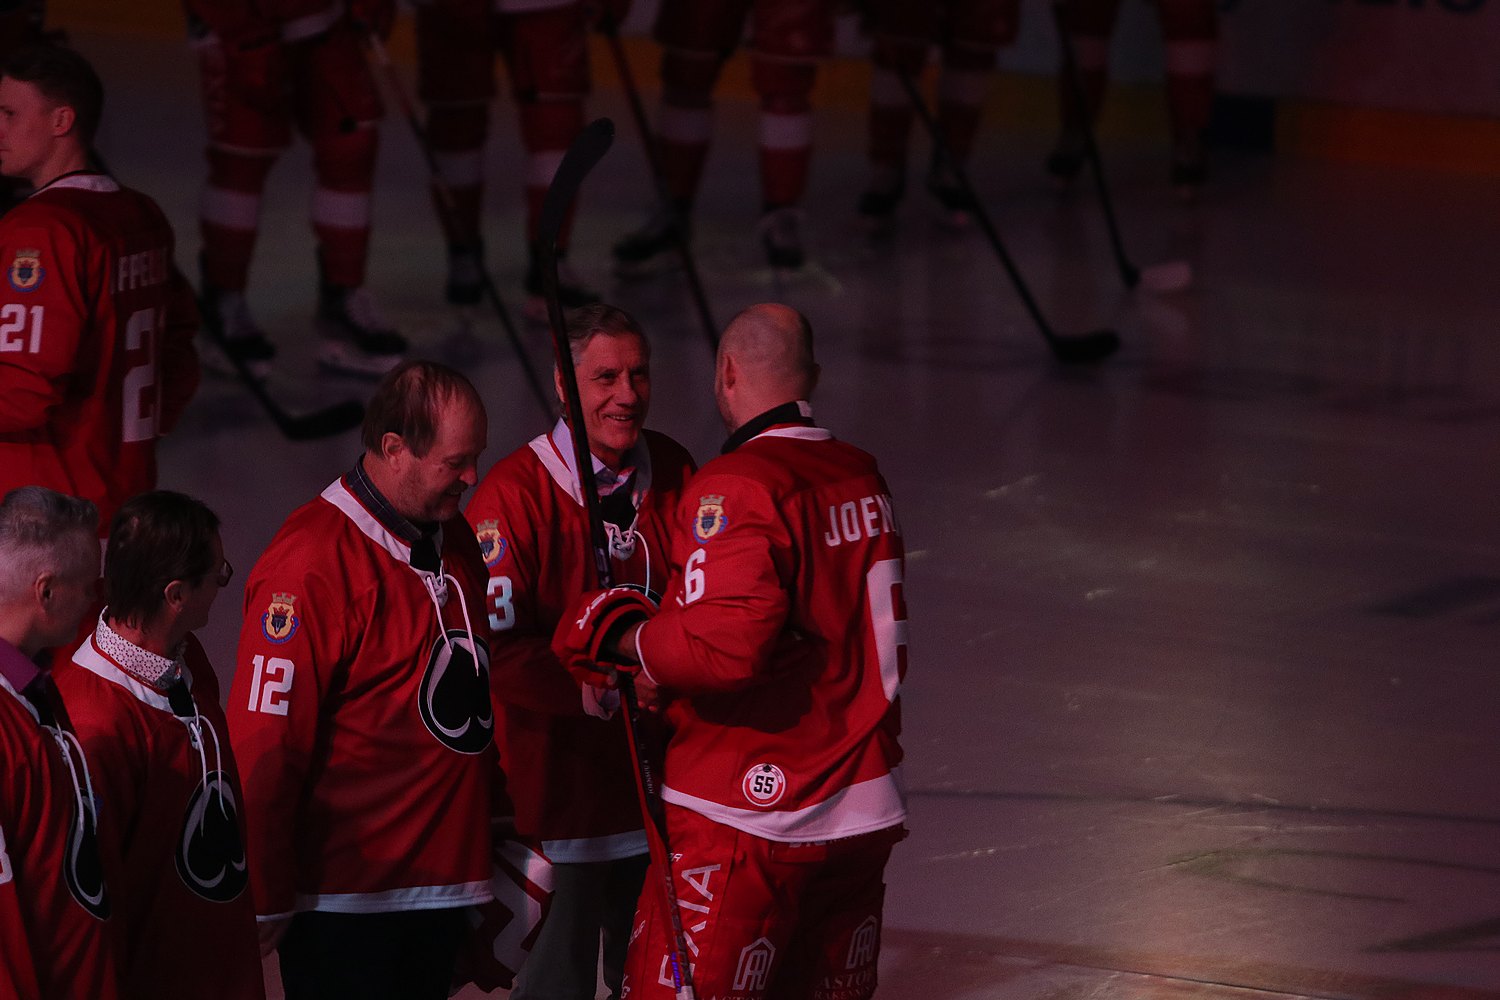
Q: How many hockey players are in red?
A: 11